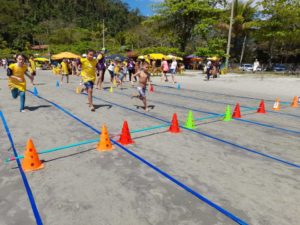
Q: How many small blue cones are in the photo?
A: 3